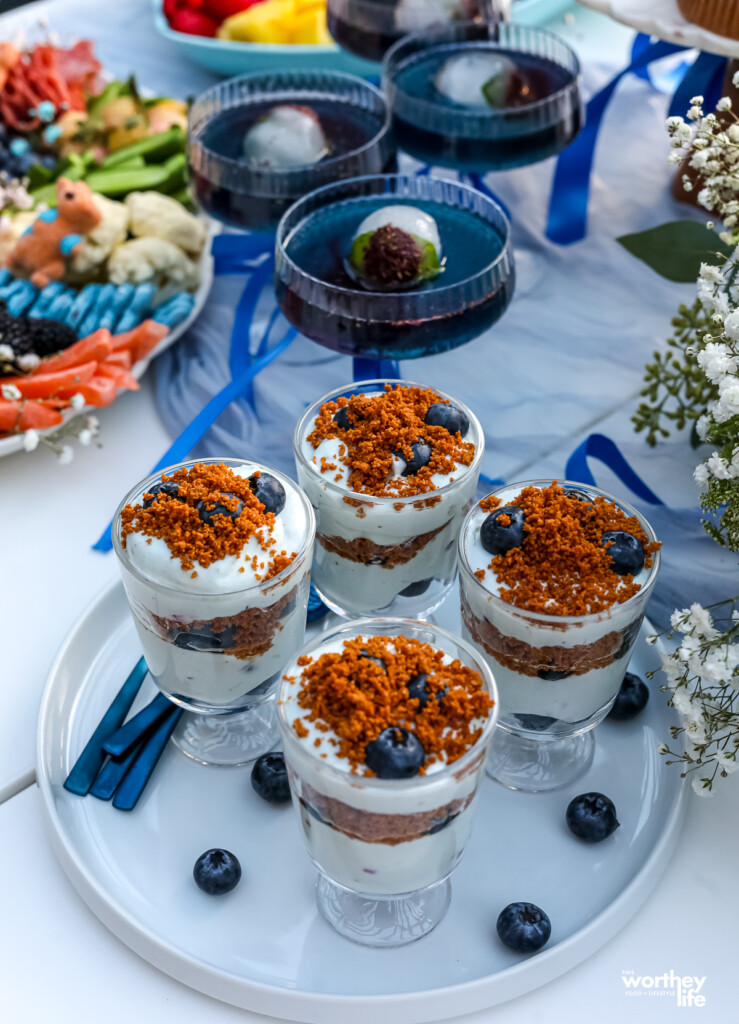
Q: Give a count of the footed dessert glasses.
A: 4